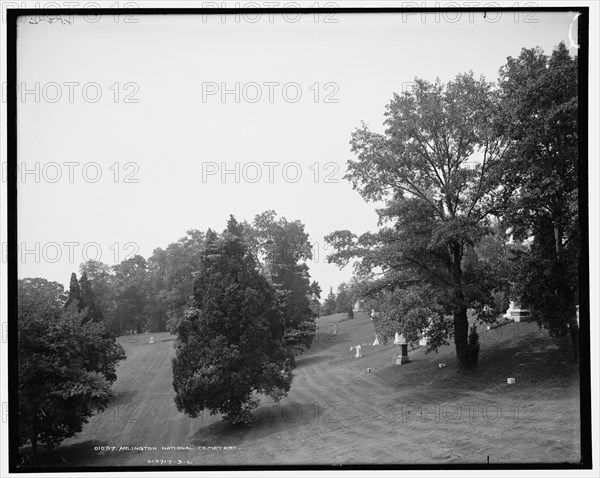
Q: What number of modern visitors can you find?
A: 0